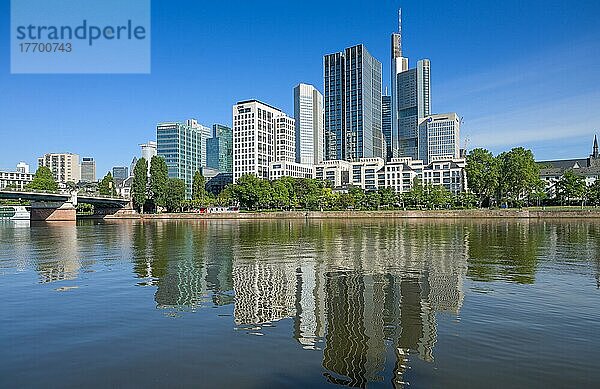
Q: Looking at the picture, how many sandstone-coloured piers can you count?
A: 2